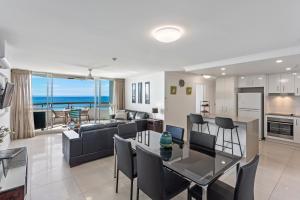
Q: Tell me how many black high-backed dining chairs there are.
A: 6